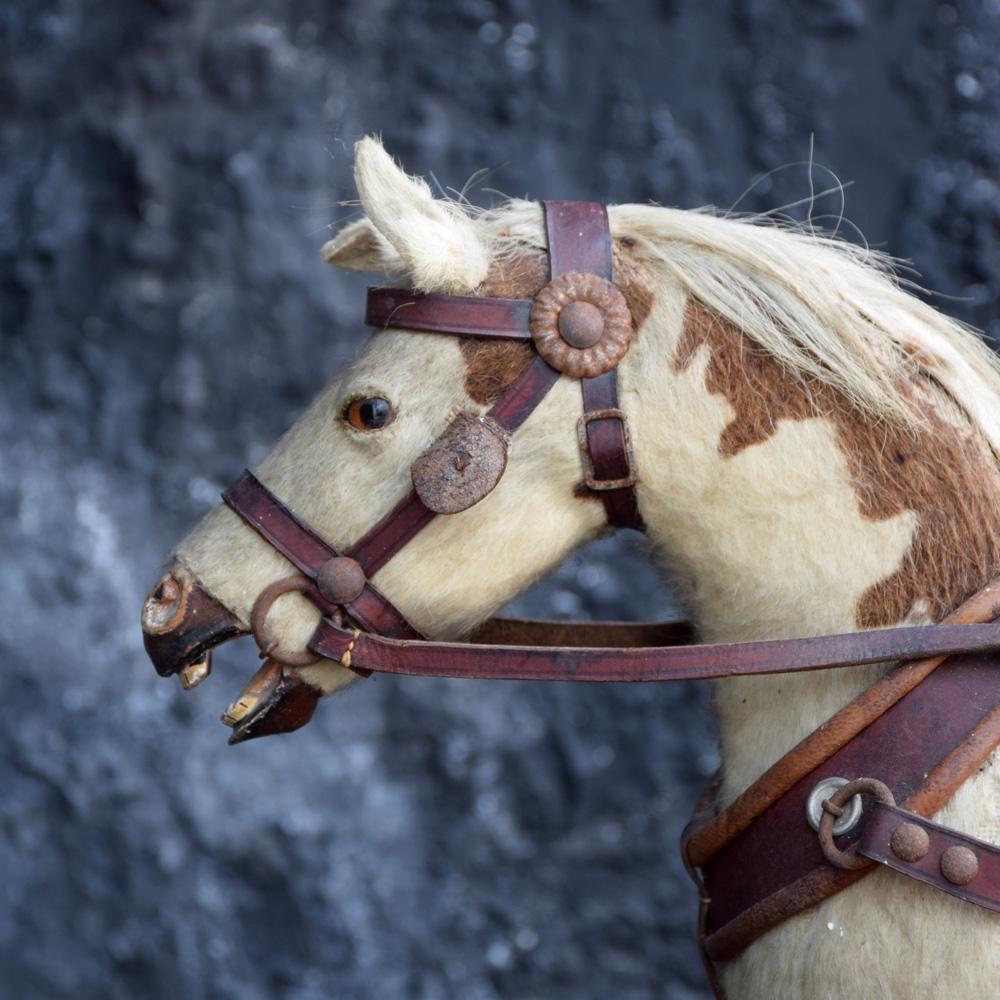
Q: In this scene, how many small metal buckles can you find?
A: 1